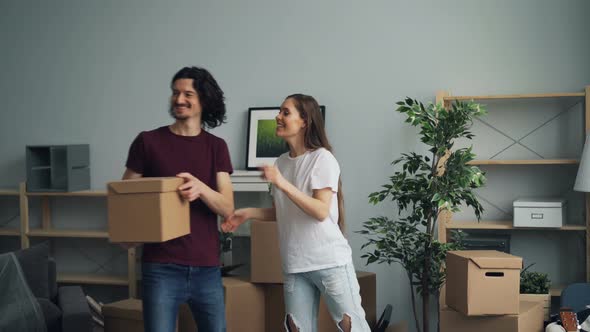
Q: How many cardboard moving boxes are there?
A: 7